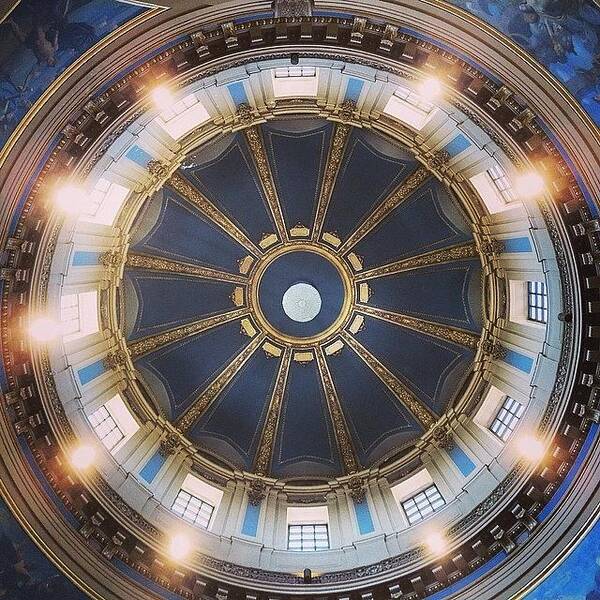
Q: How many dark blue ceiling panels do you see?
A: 12